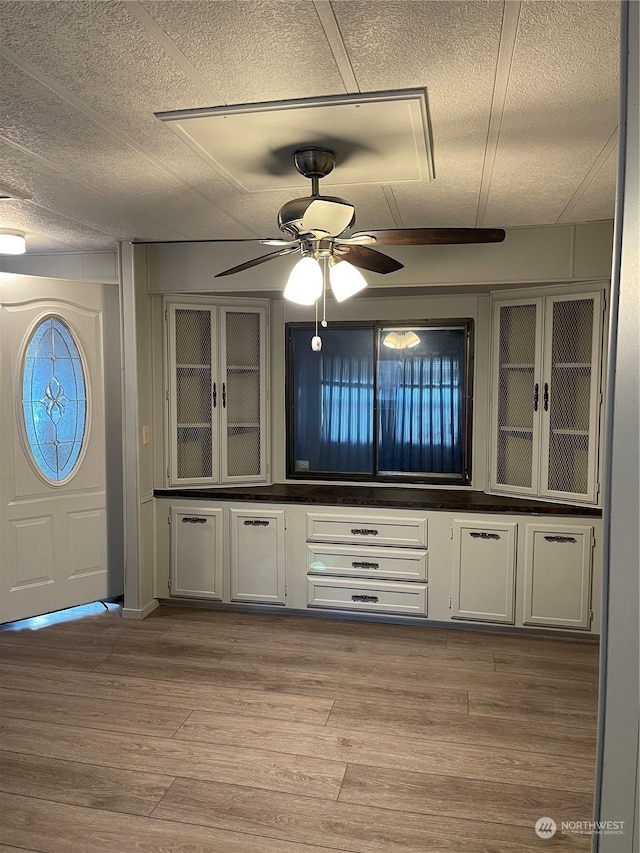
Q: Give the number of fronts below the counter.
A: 7